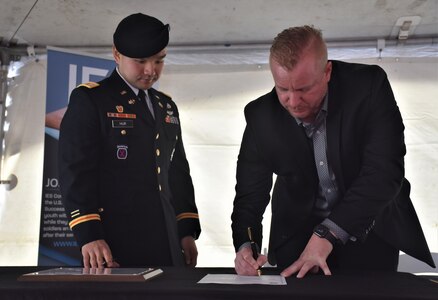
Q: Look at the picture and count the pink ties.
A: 0